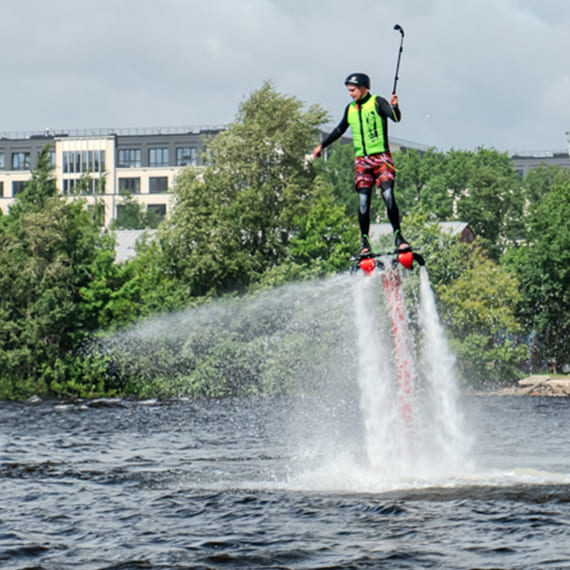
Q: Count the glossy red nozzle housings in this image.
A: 2